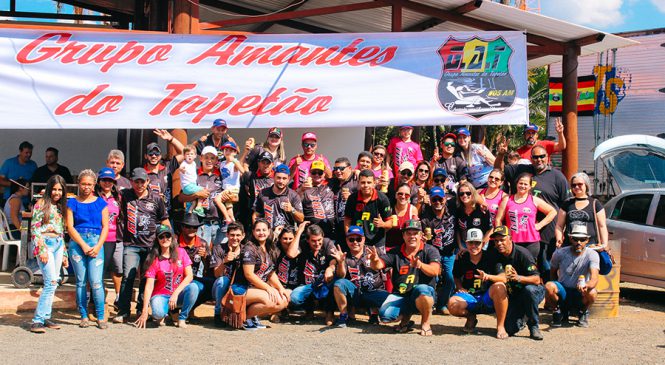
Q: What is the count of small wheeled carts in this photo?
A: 1